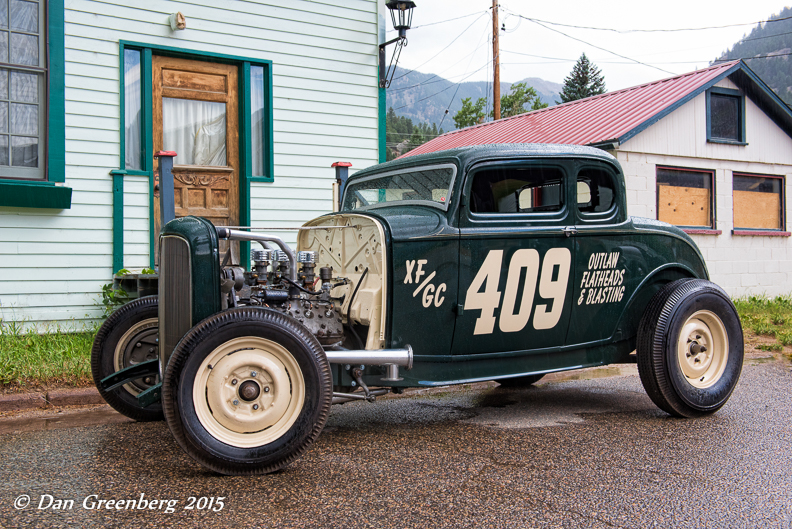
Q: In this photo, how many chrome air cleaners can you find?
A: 3